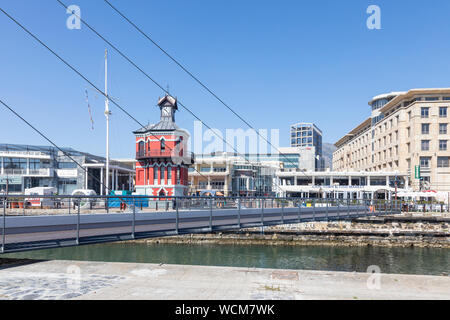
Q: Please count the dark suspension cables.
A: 4